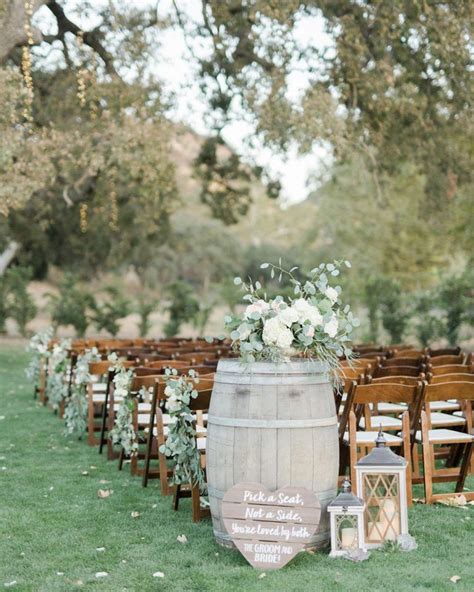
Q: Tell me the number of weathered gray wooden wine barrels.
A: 1